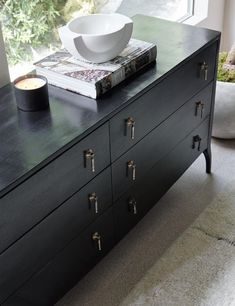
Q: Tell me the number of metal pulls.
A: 9